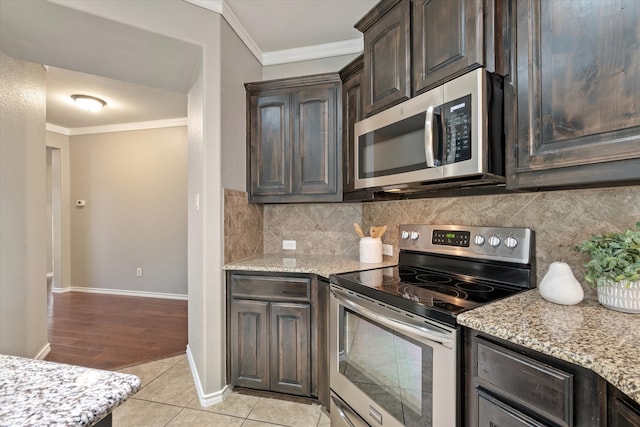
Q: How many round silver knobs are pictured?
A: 5